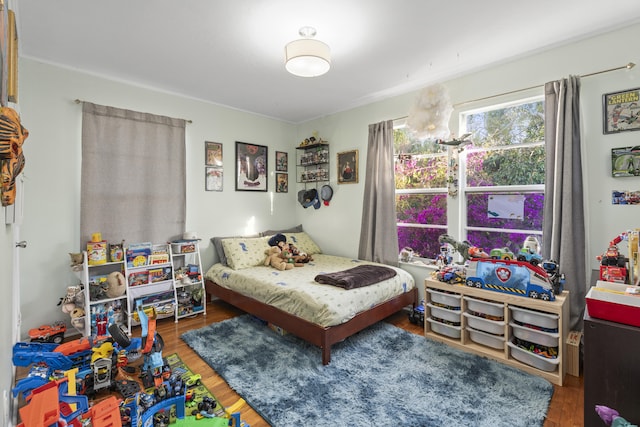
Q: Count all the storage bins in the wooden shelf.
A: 9